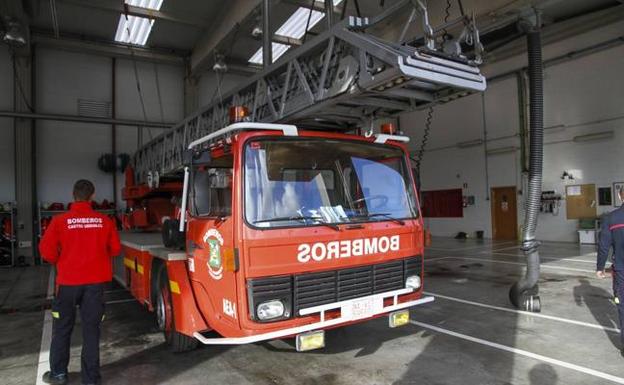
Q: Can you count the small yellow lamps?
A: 2